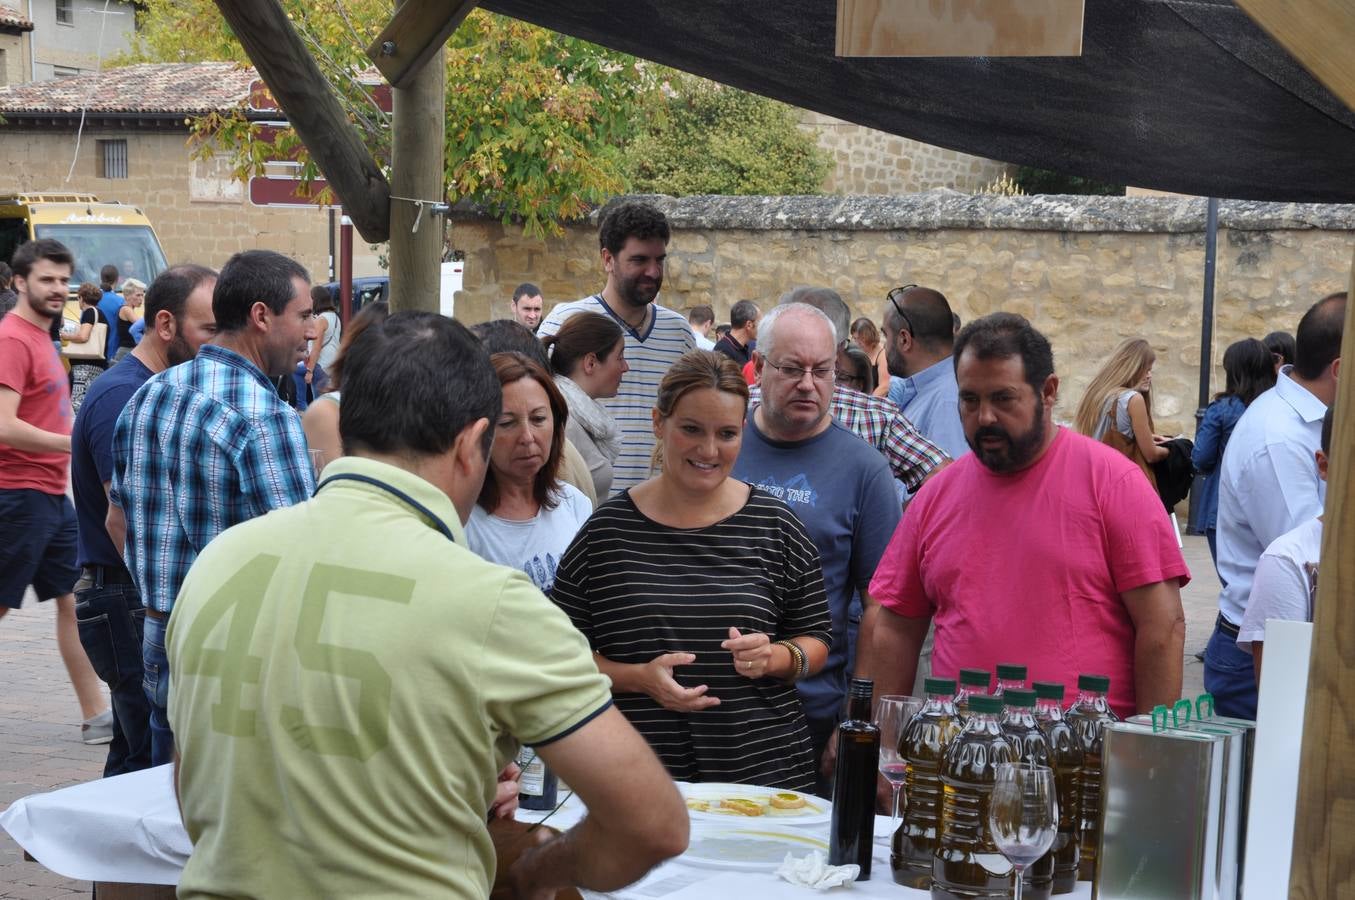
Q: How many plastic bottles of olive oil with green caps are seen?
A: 7